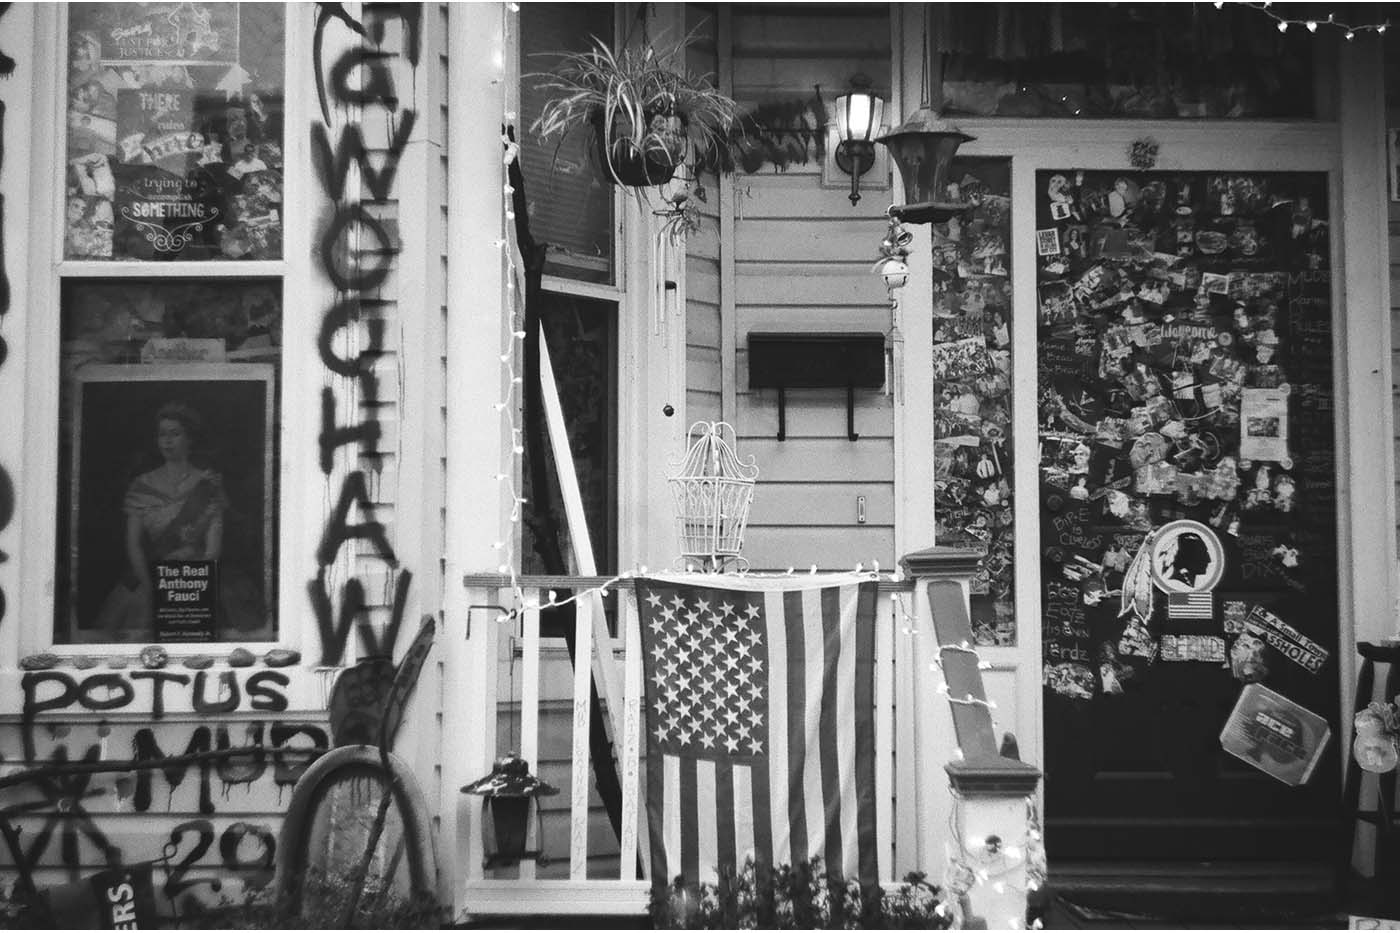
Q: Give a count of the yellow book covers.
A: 0